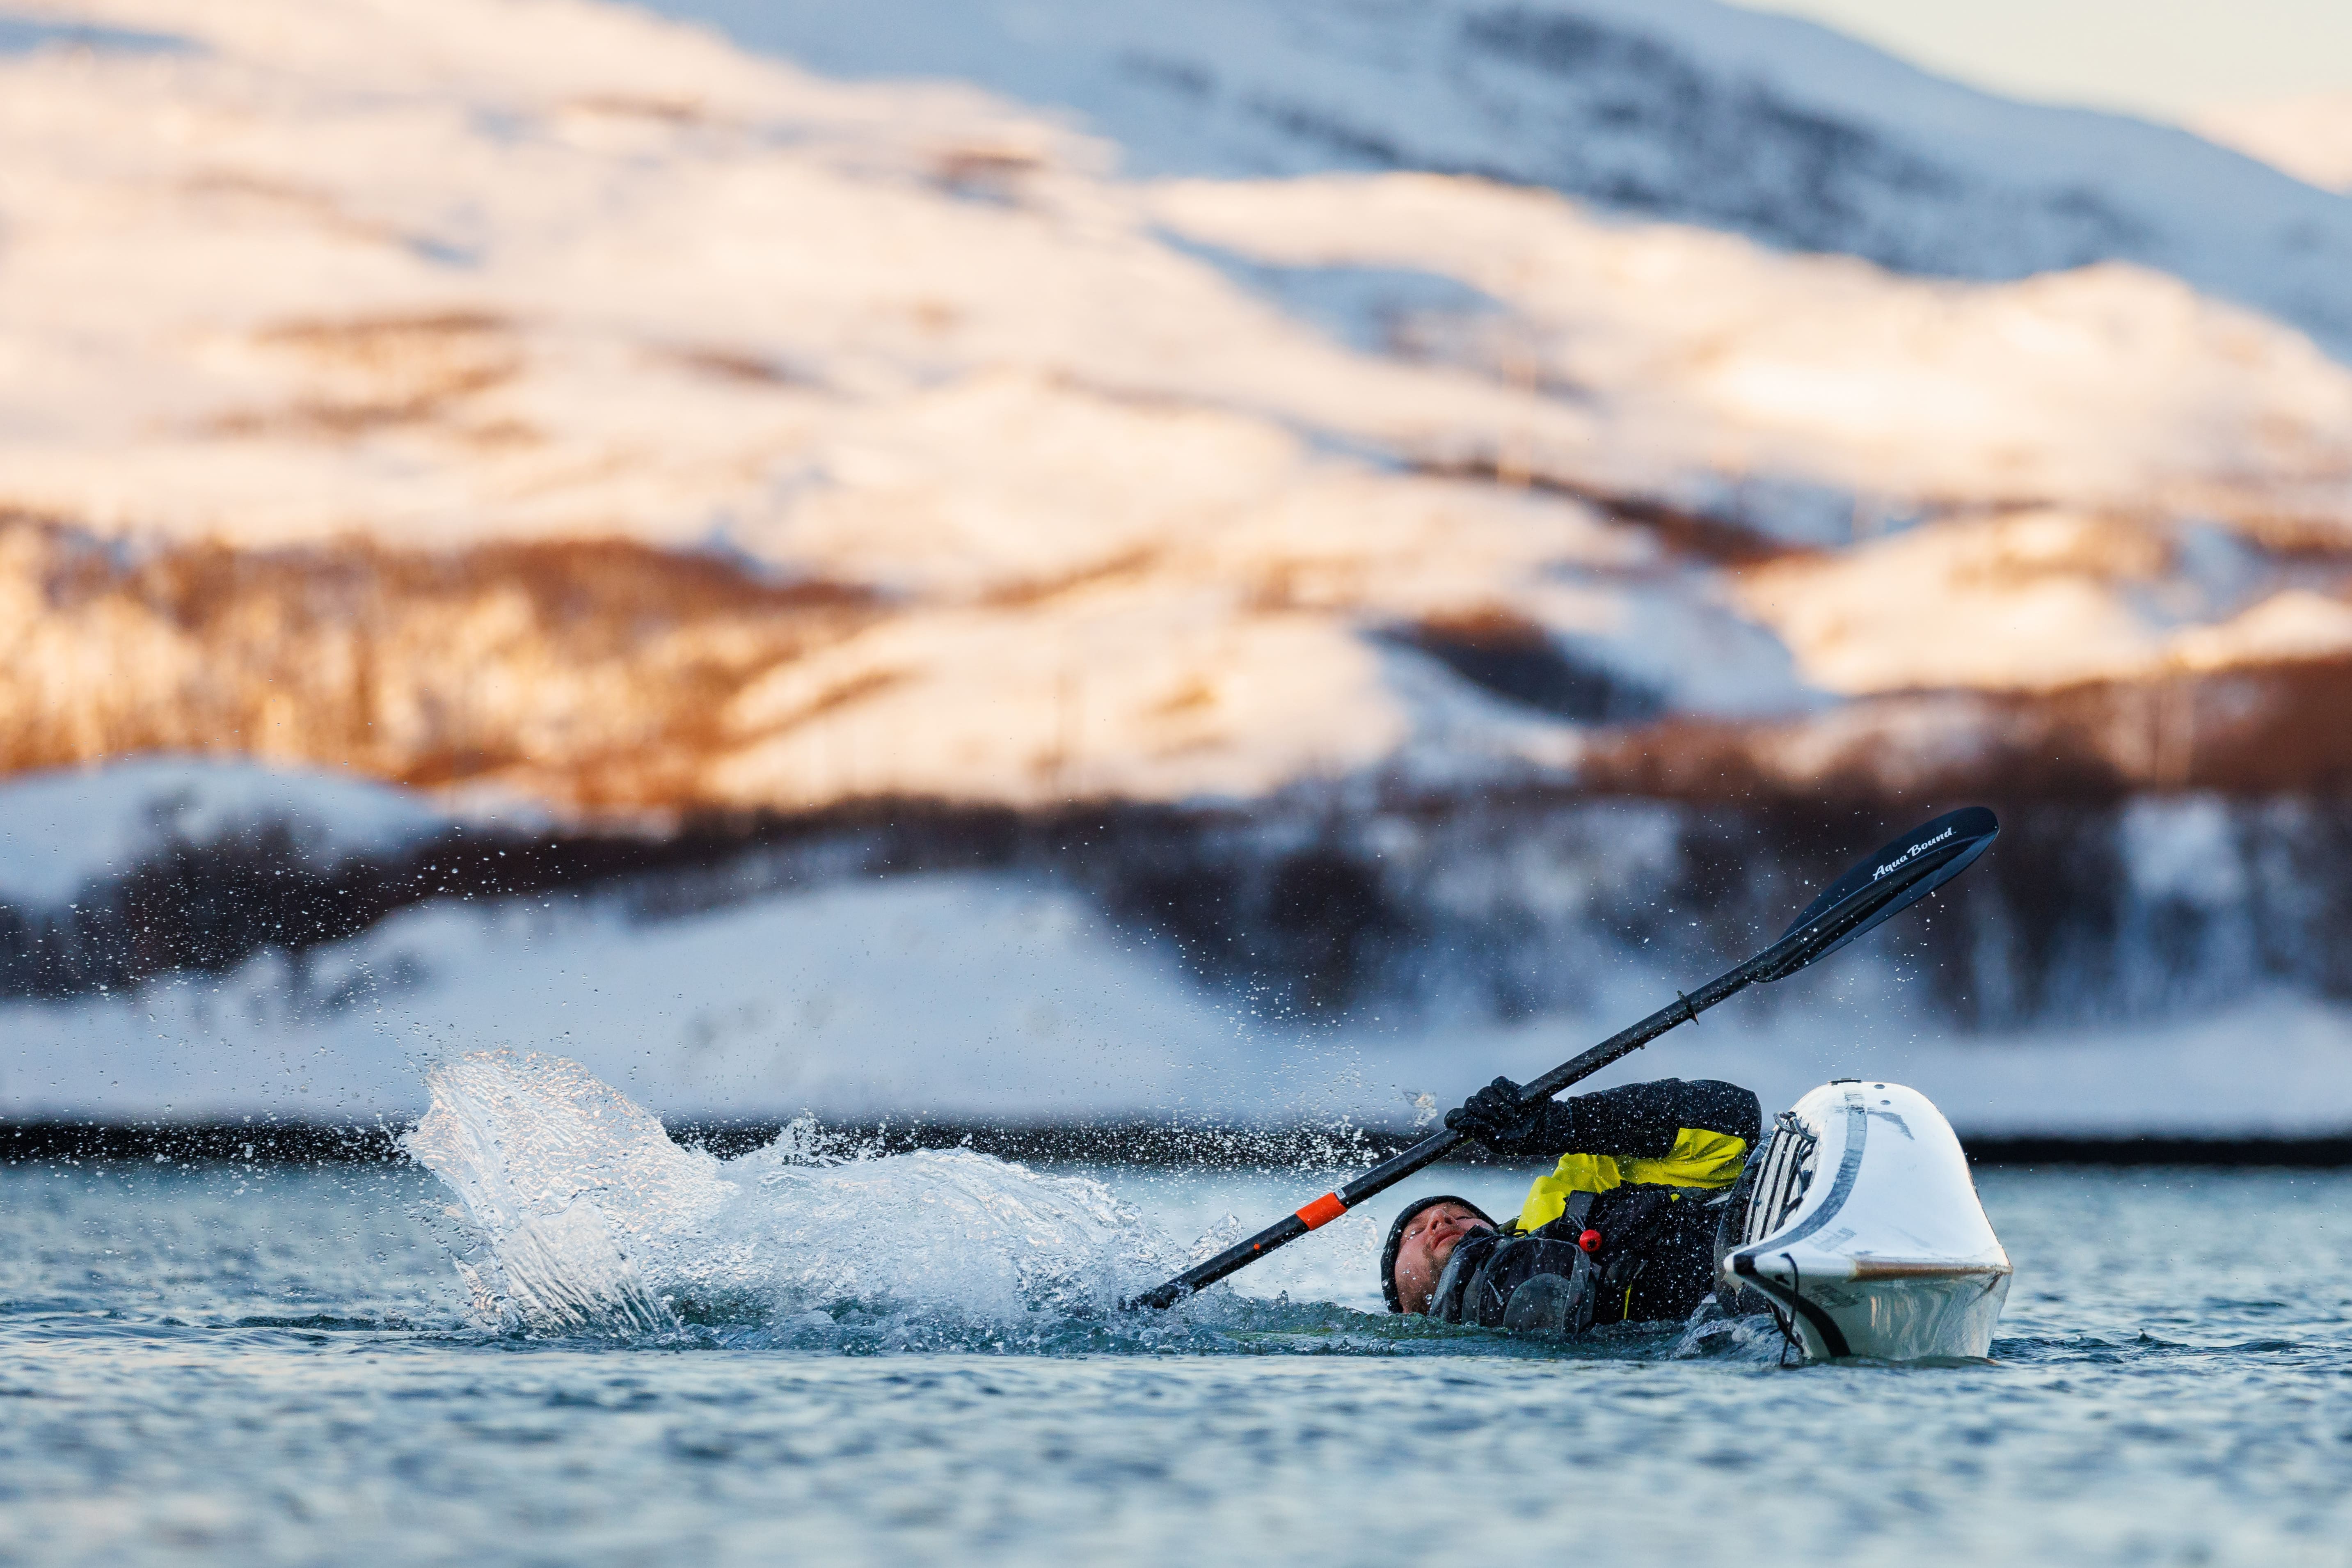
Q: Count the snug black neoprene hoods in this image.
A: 1